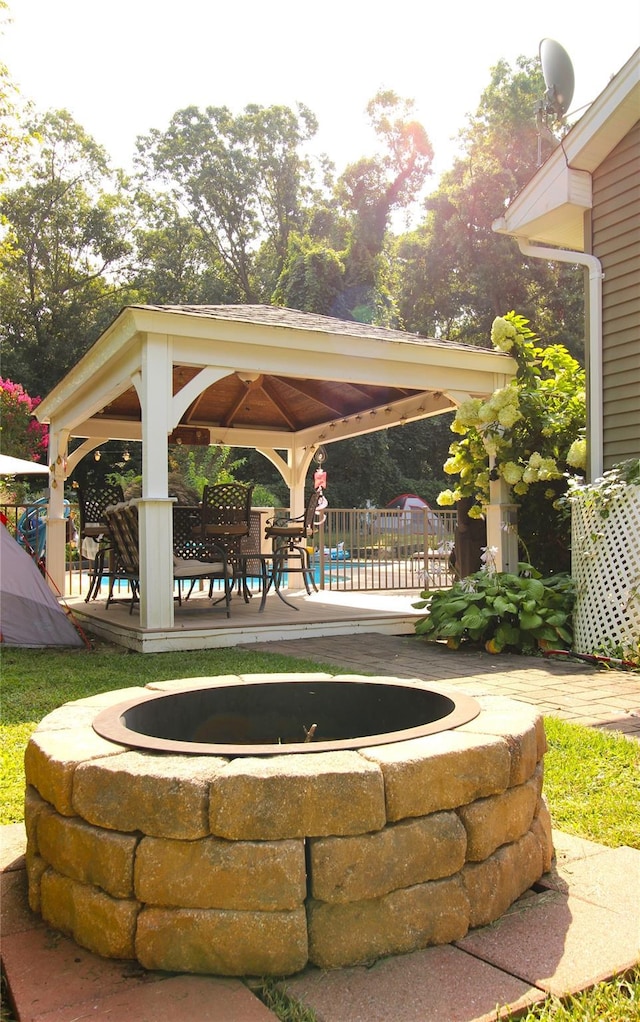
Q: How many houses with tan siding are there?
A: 1